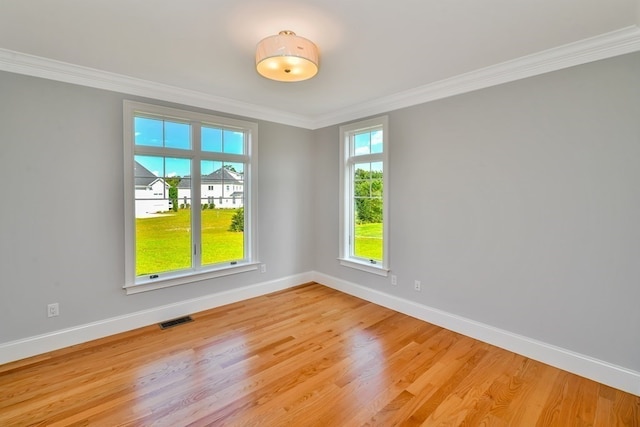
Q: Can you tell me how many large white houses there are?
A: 2